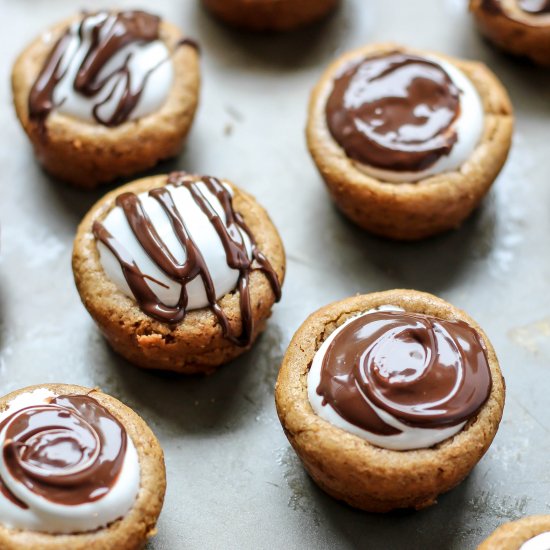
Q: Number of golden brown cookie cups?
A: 8